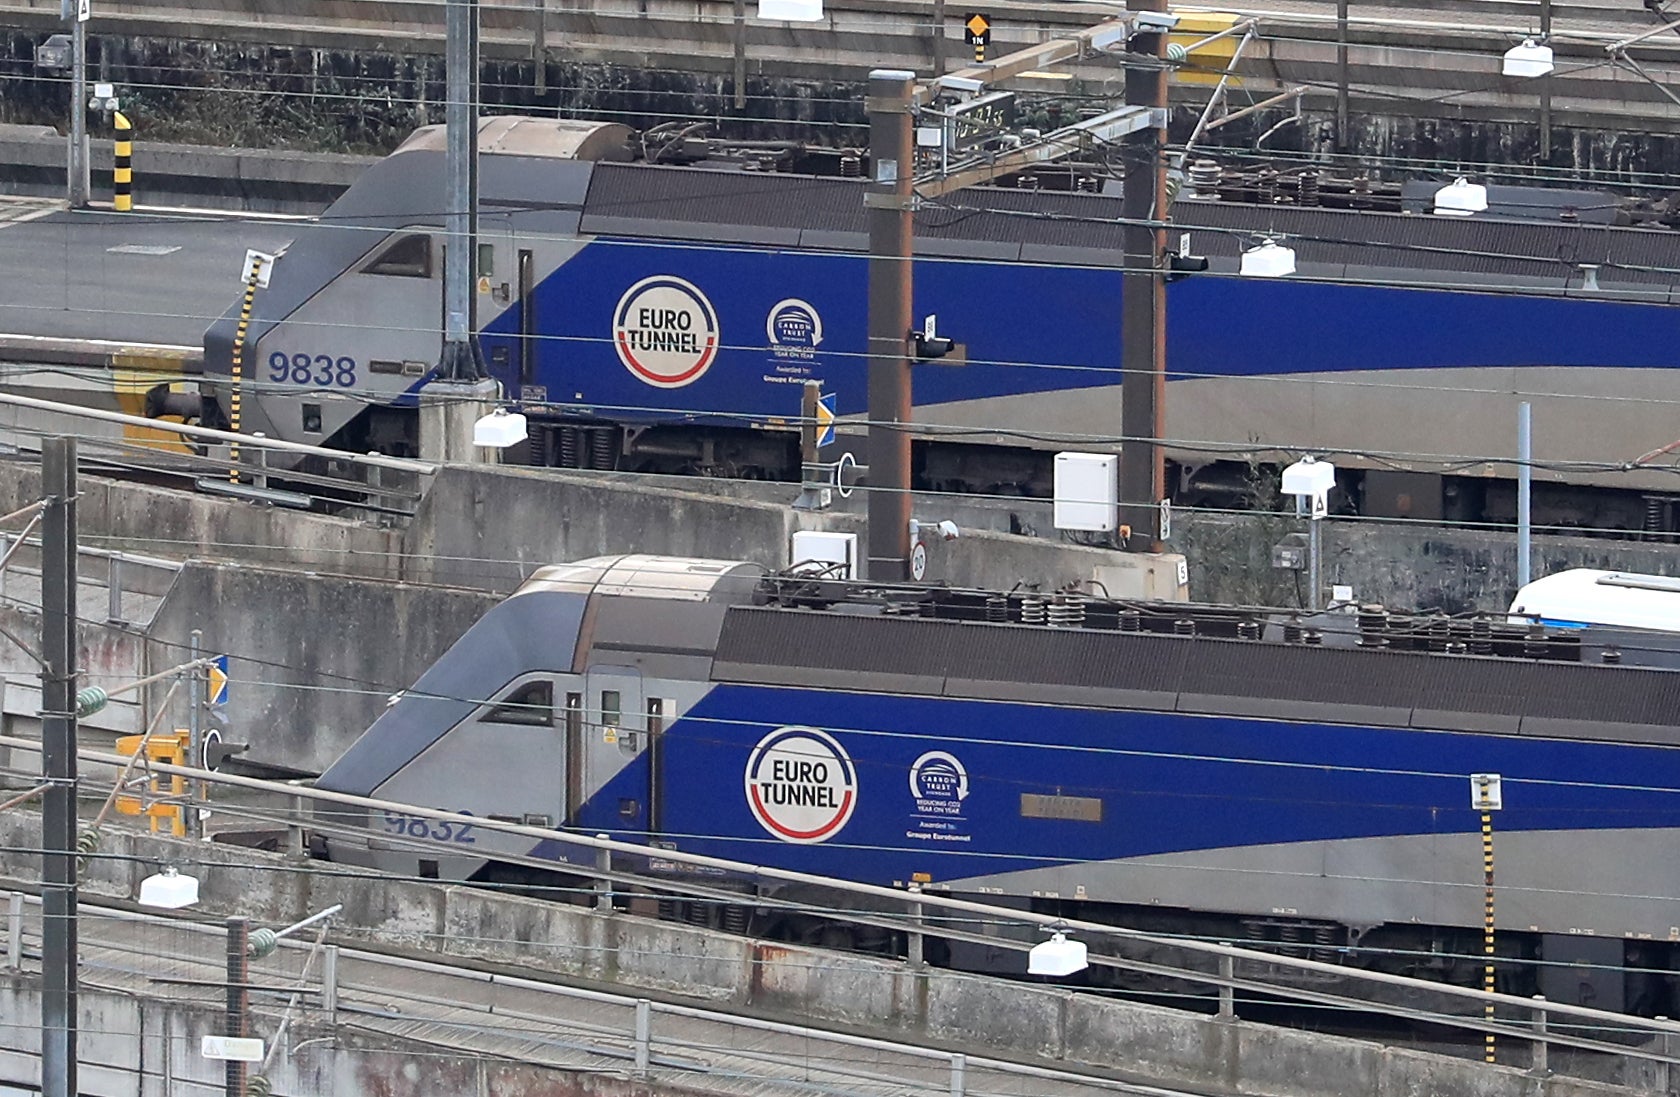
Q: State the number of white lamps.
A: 8